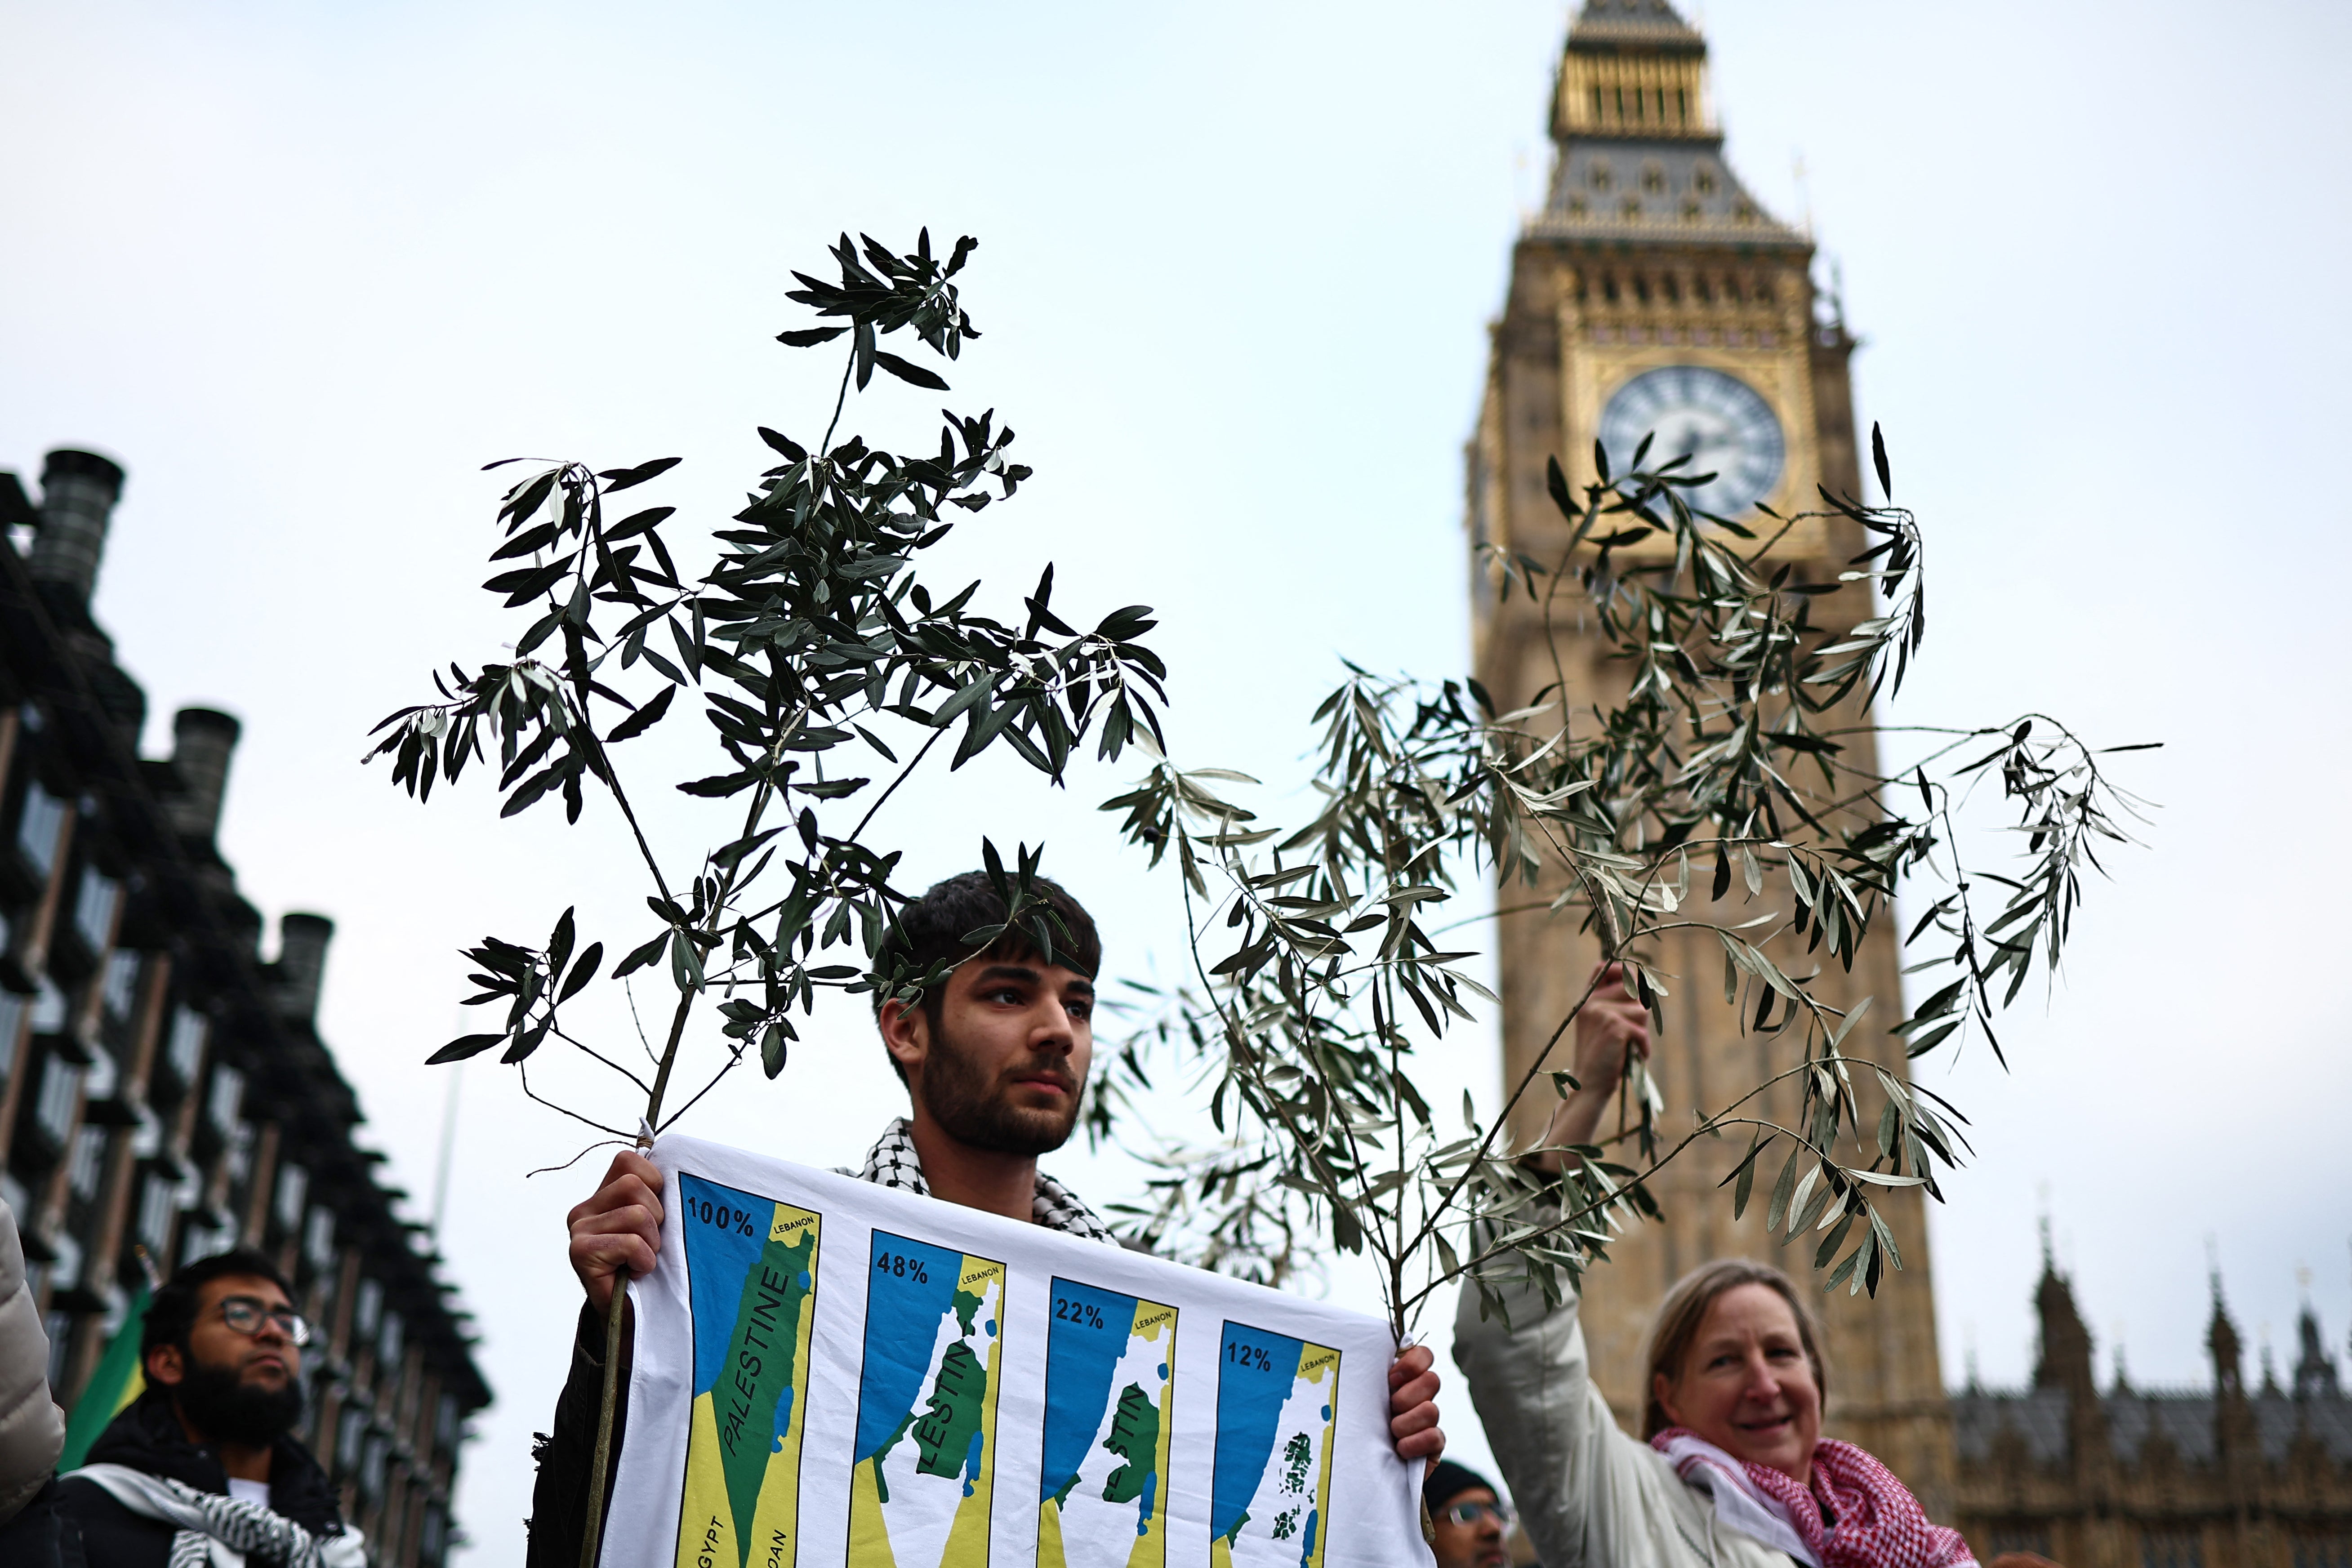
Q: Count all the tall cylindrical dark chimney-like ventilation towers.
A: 3